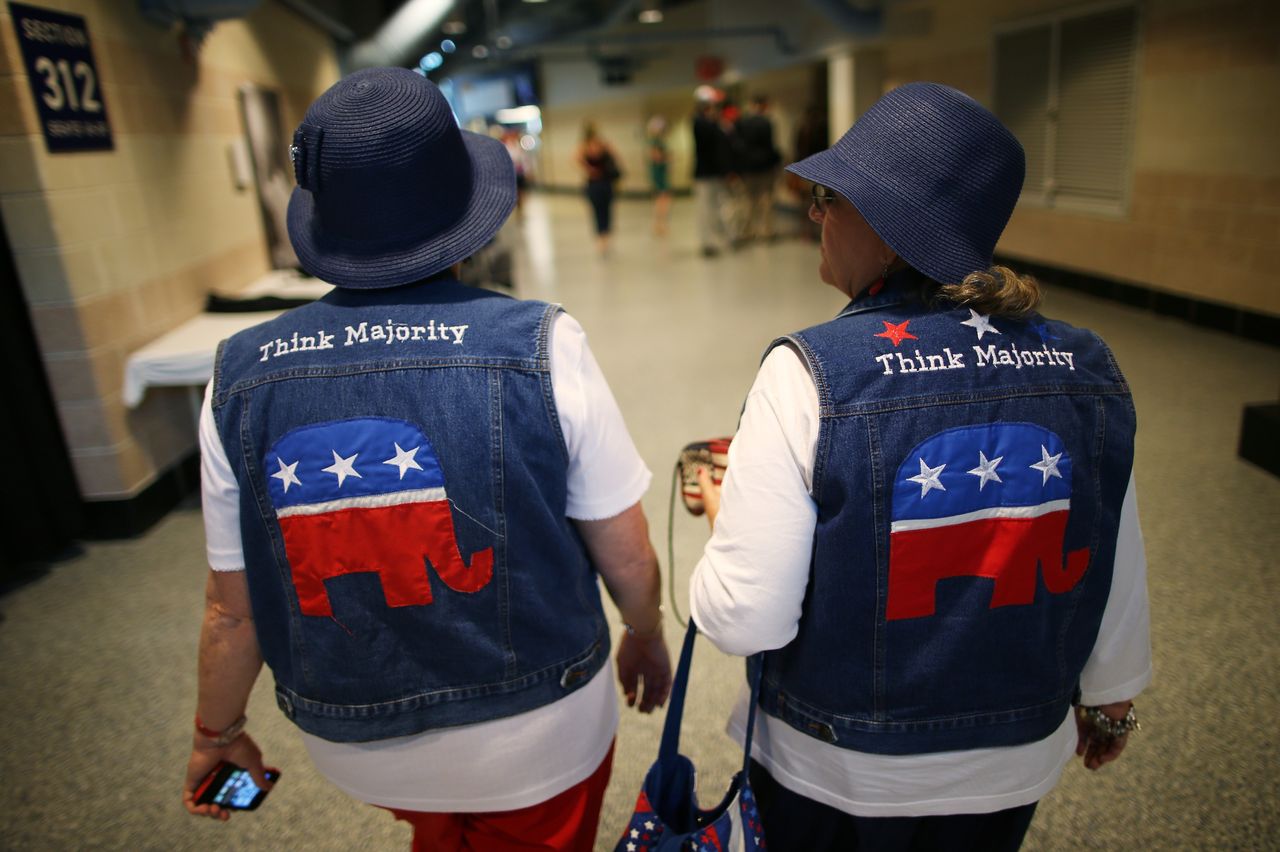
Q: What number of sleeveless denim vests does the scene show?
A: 2